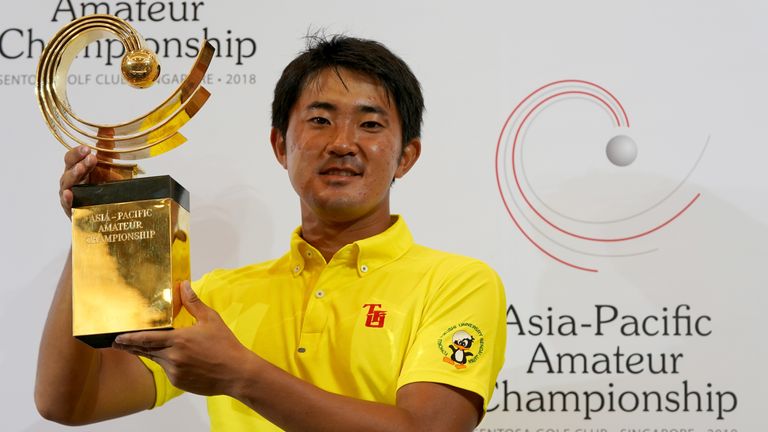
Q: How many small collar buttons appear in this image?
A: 2